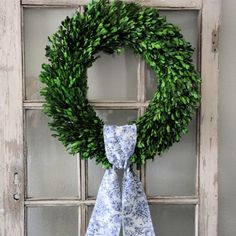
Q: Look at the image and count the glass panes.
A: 9